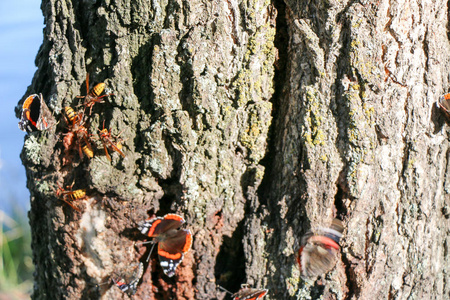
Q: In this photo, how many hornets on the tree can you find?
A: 5